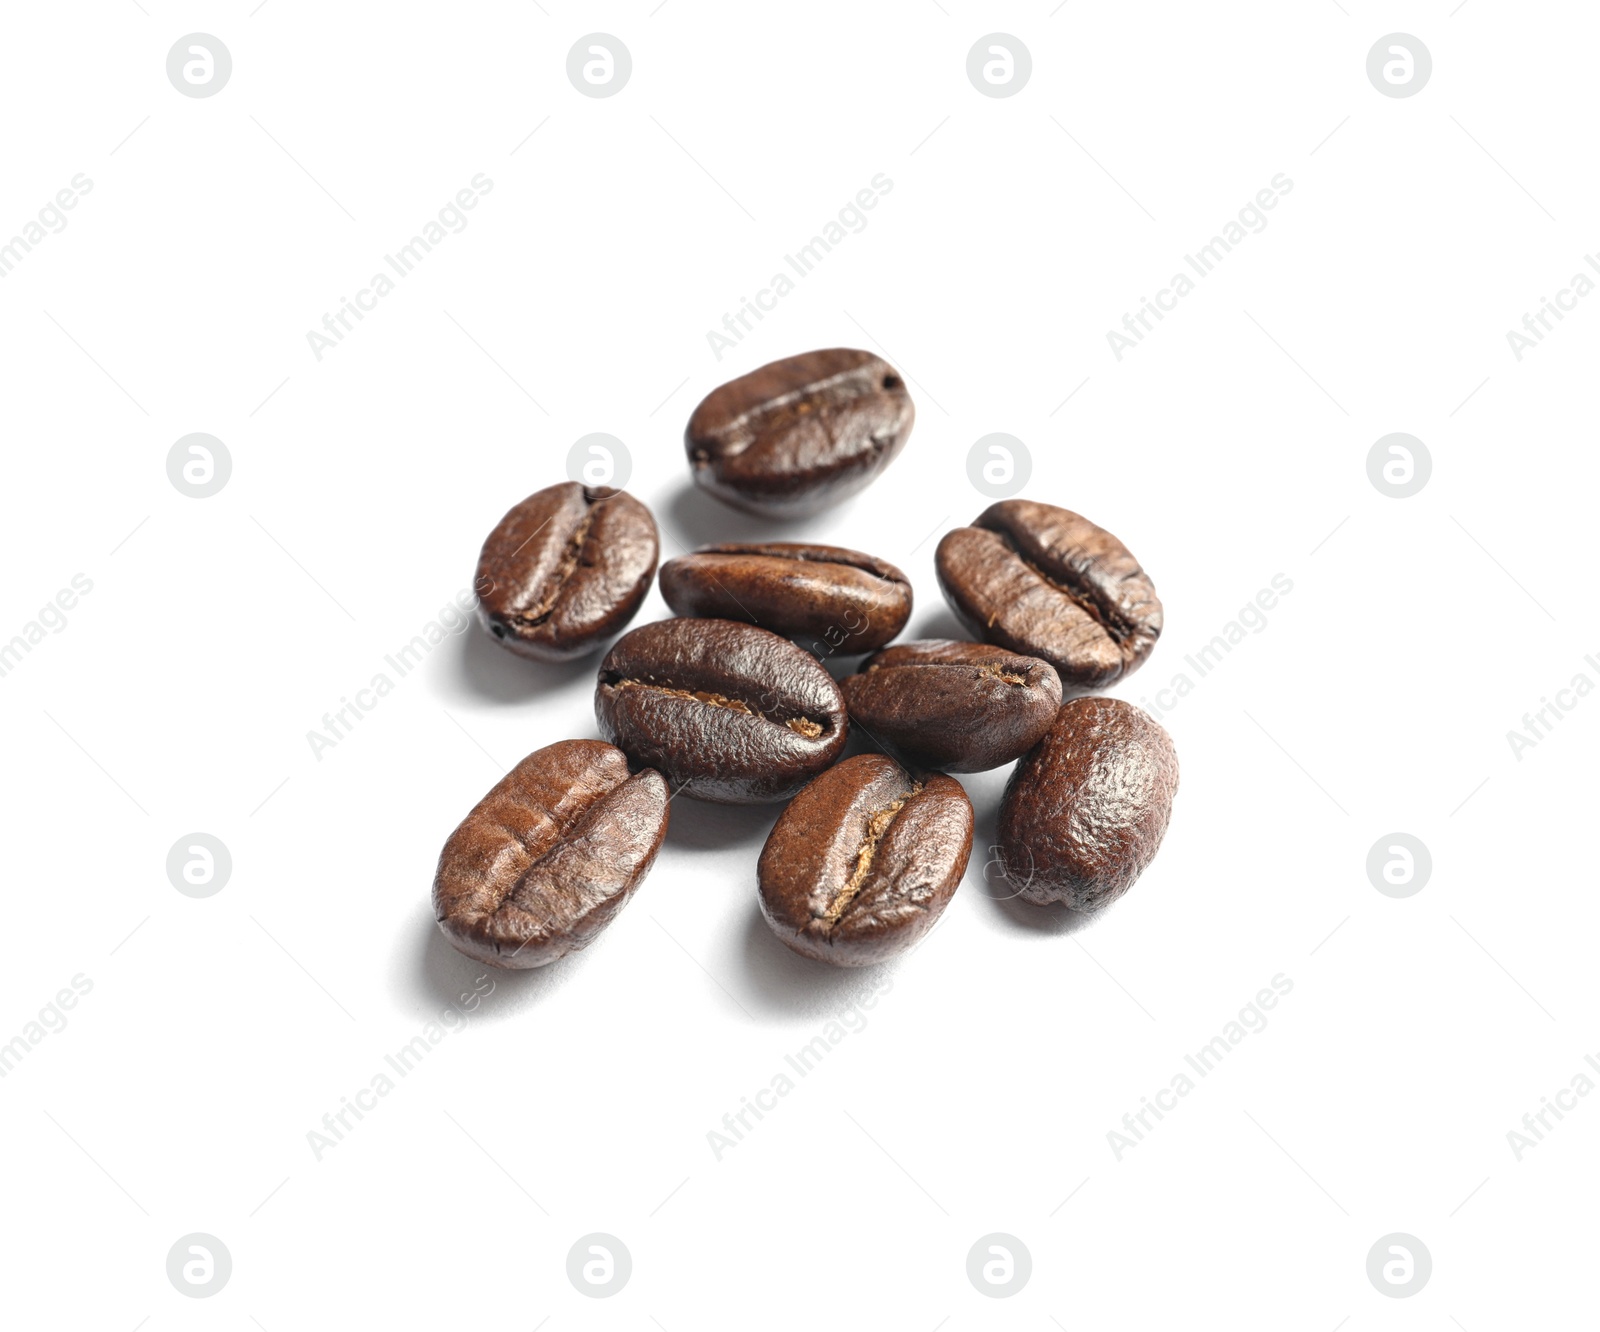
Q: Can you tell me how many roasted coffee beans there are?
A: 9